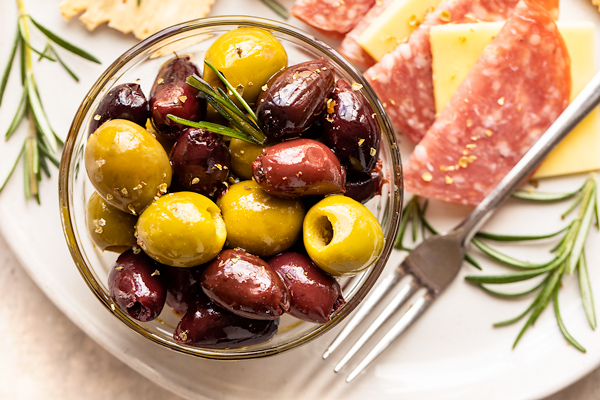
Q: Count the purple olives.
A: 12